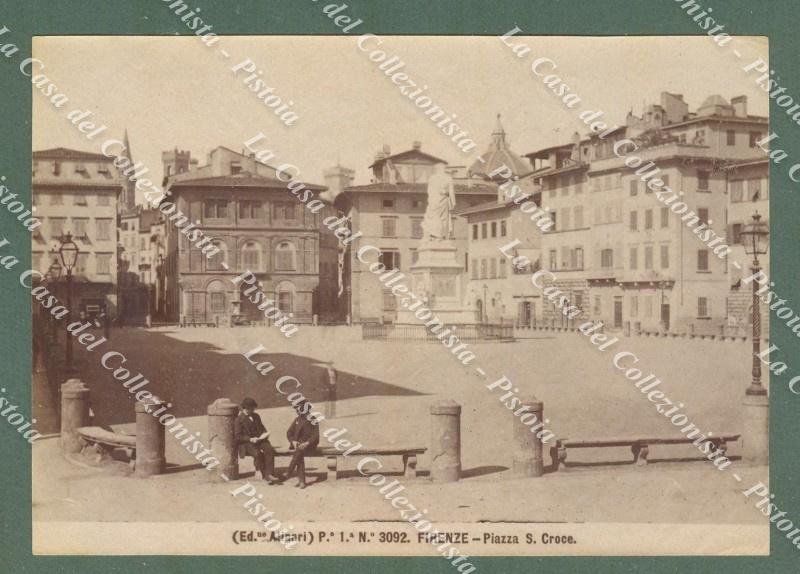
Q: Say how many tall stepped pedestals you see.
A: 1